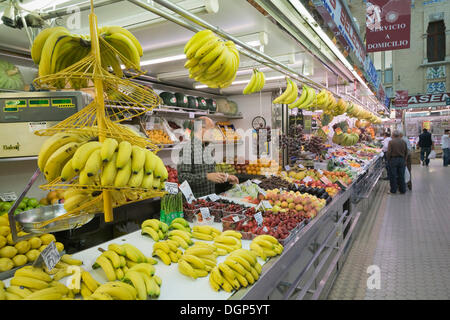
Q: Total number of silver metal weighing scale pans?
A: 1